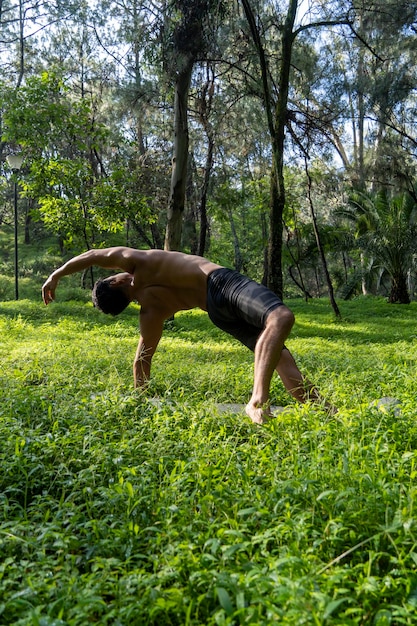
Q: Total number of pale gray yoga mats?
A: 1